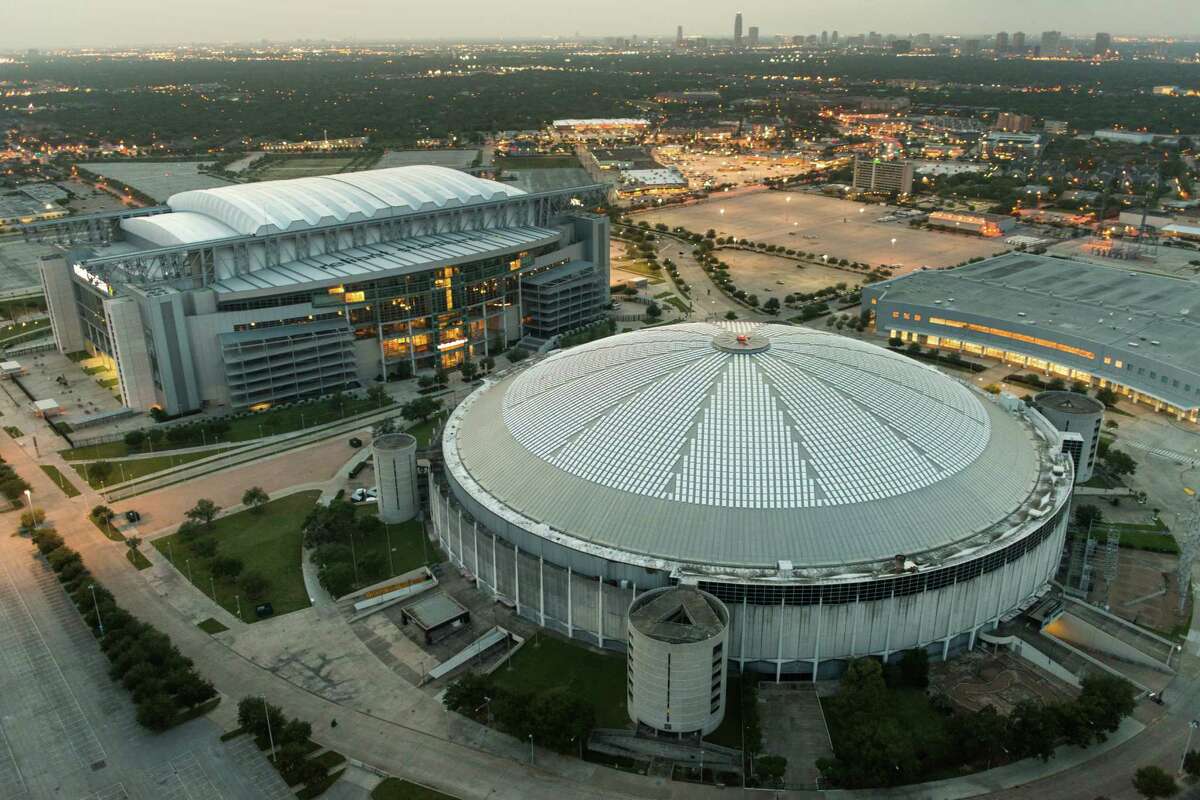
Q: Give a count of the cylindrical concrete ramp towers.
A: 3